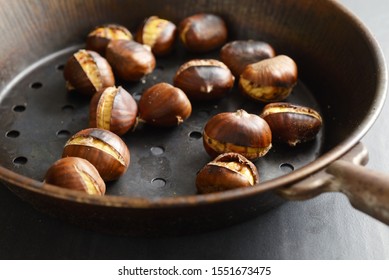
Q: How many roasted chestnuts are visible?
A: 15